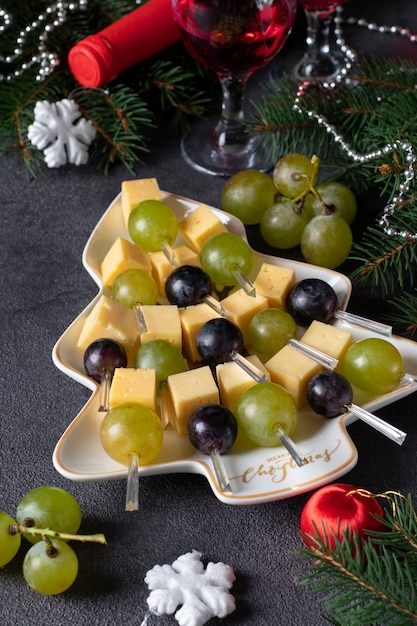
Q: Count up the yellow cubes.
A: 14